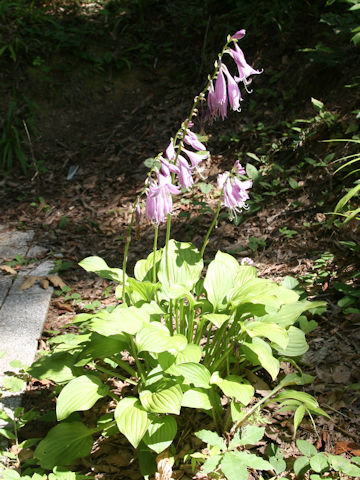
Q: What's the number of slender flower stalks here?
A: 4